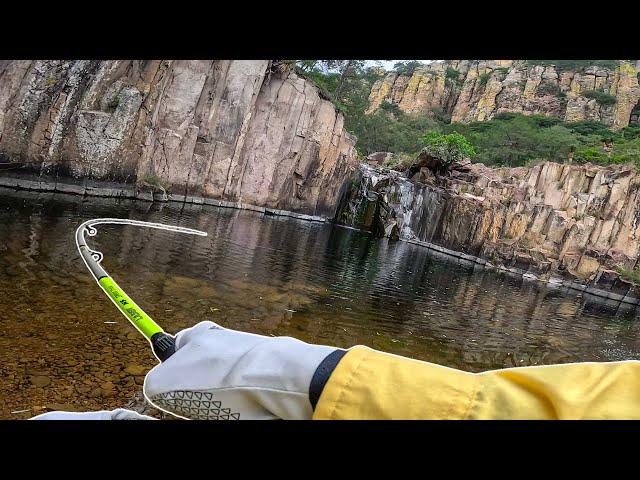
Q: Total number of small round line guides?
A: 2